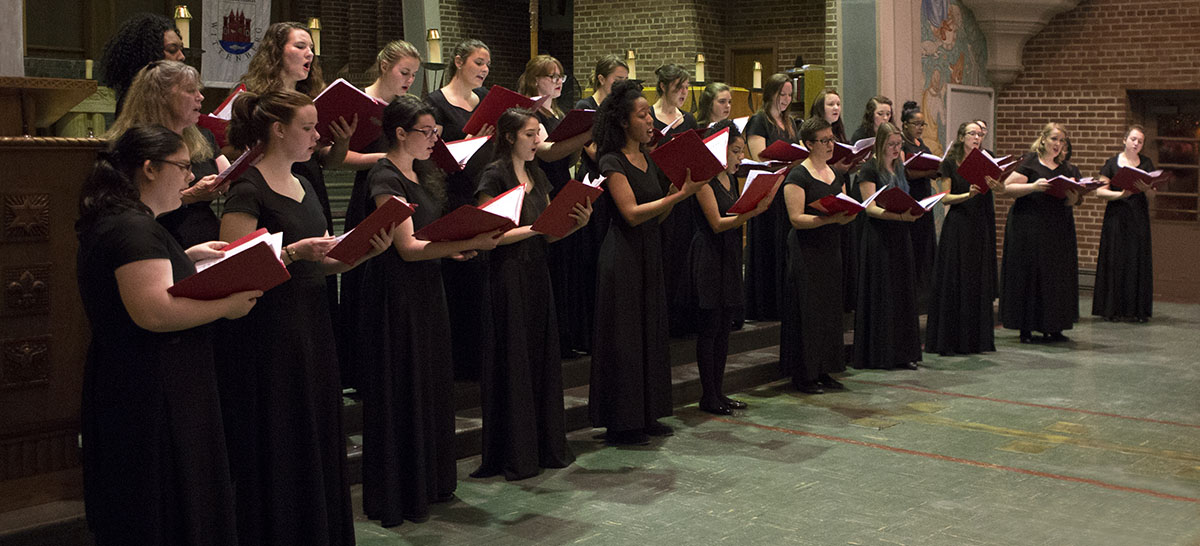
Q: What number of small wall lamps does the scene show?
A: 6